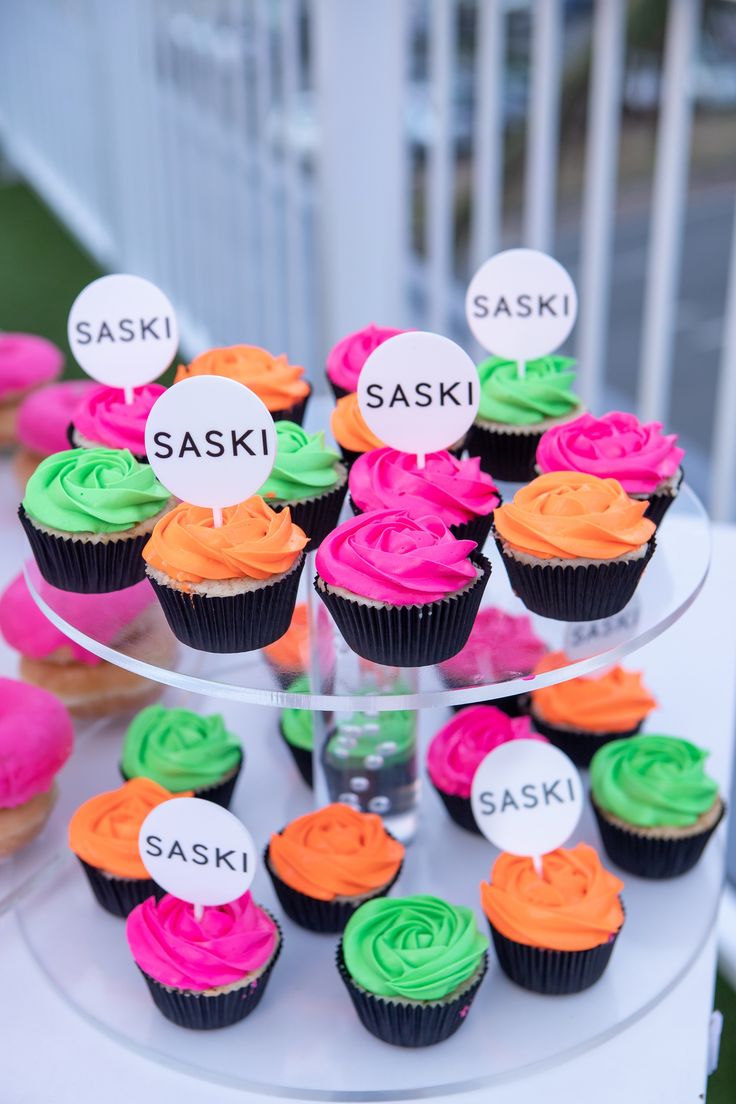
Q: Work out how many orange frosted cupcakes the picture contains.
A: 9